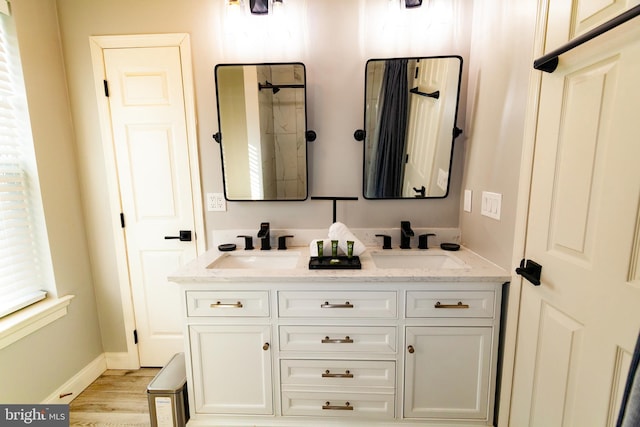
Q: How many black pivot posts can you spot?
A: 4